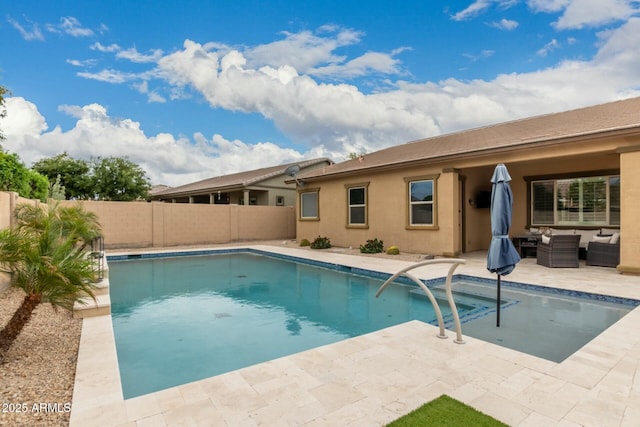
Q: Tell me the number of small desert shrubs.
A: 4